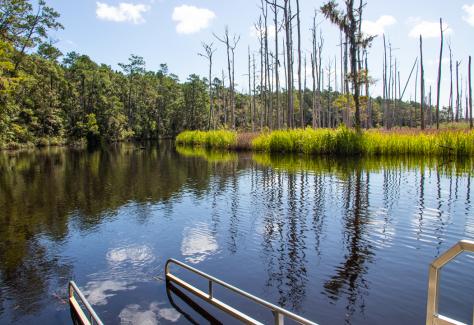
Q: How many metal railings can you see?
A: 3